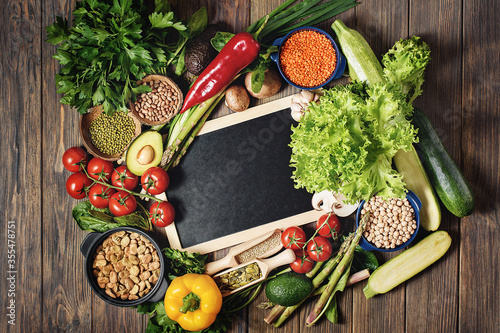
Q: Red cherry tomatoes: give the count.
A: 12